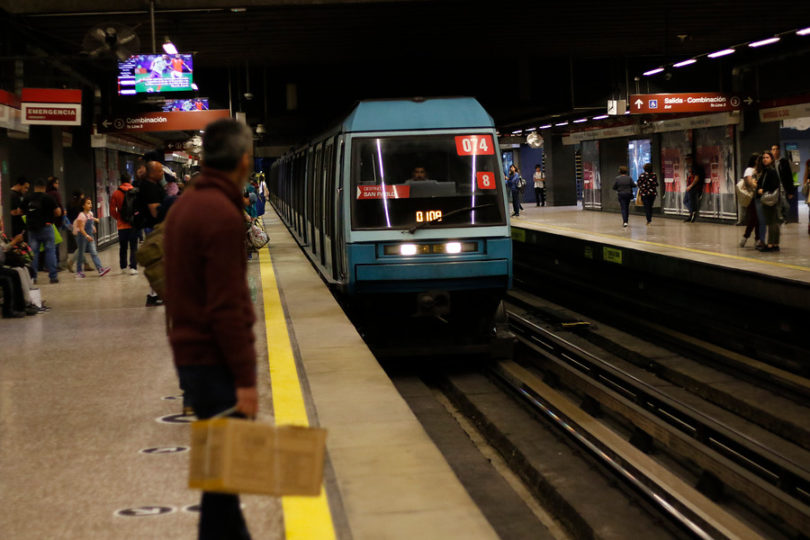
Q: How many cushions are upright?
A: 0